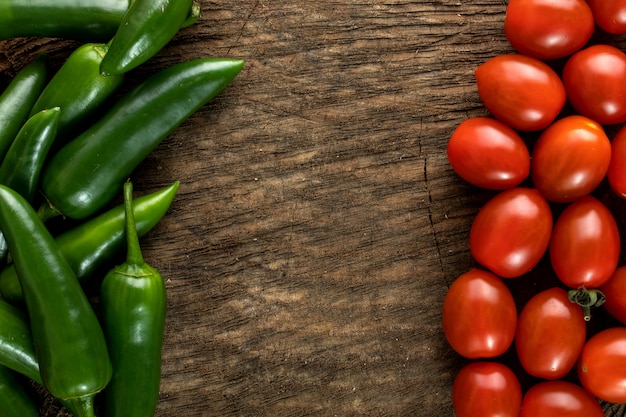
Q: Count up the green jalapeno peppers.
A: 11